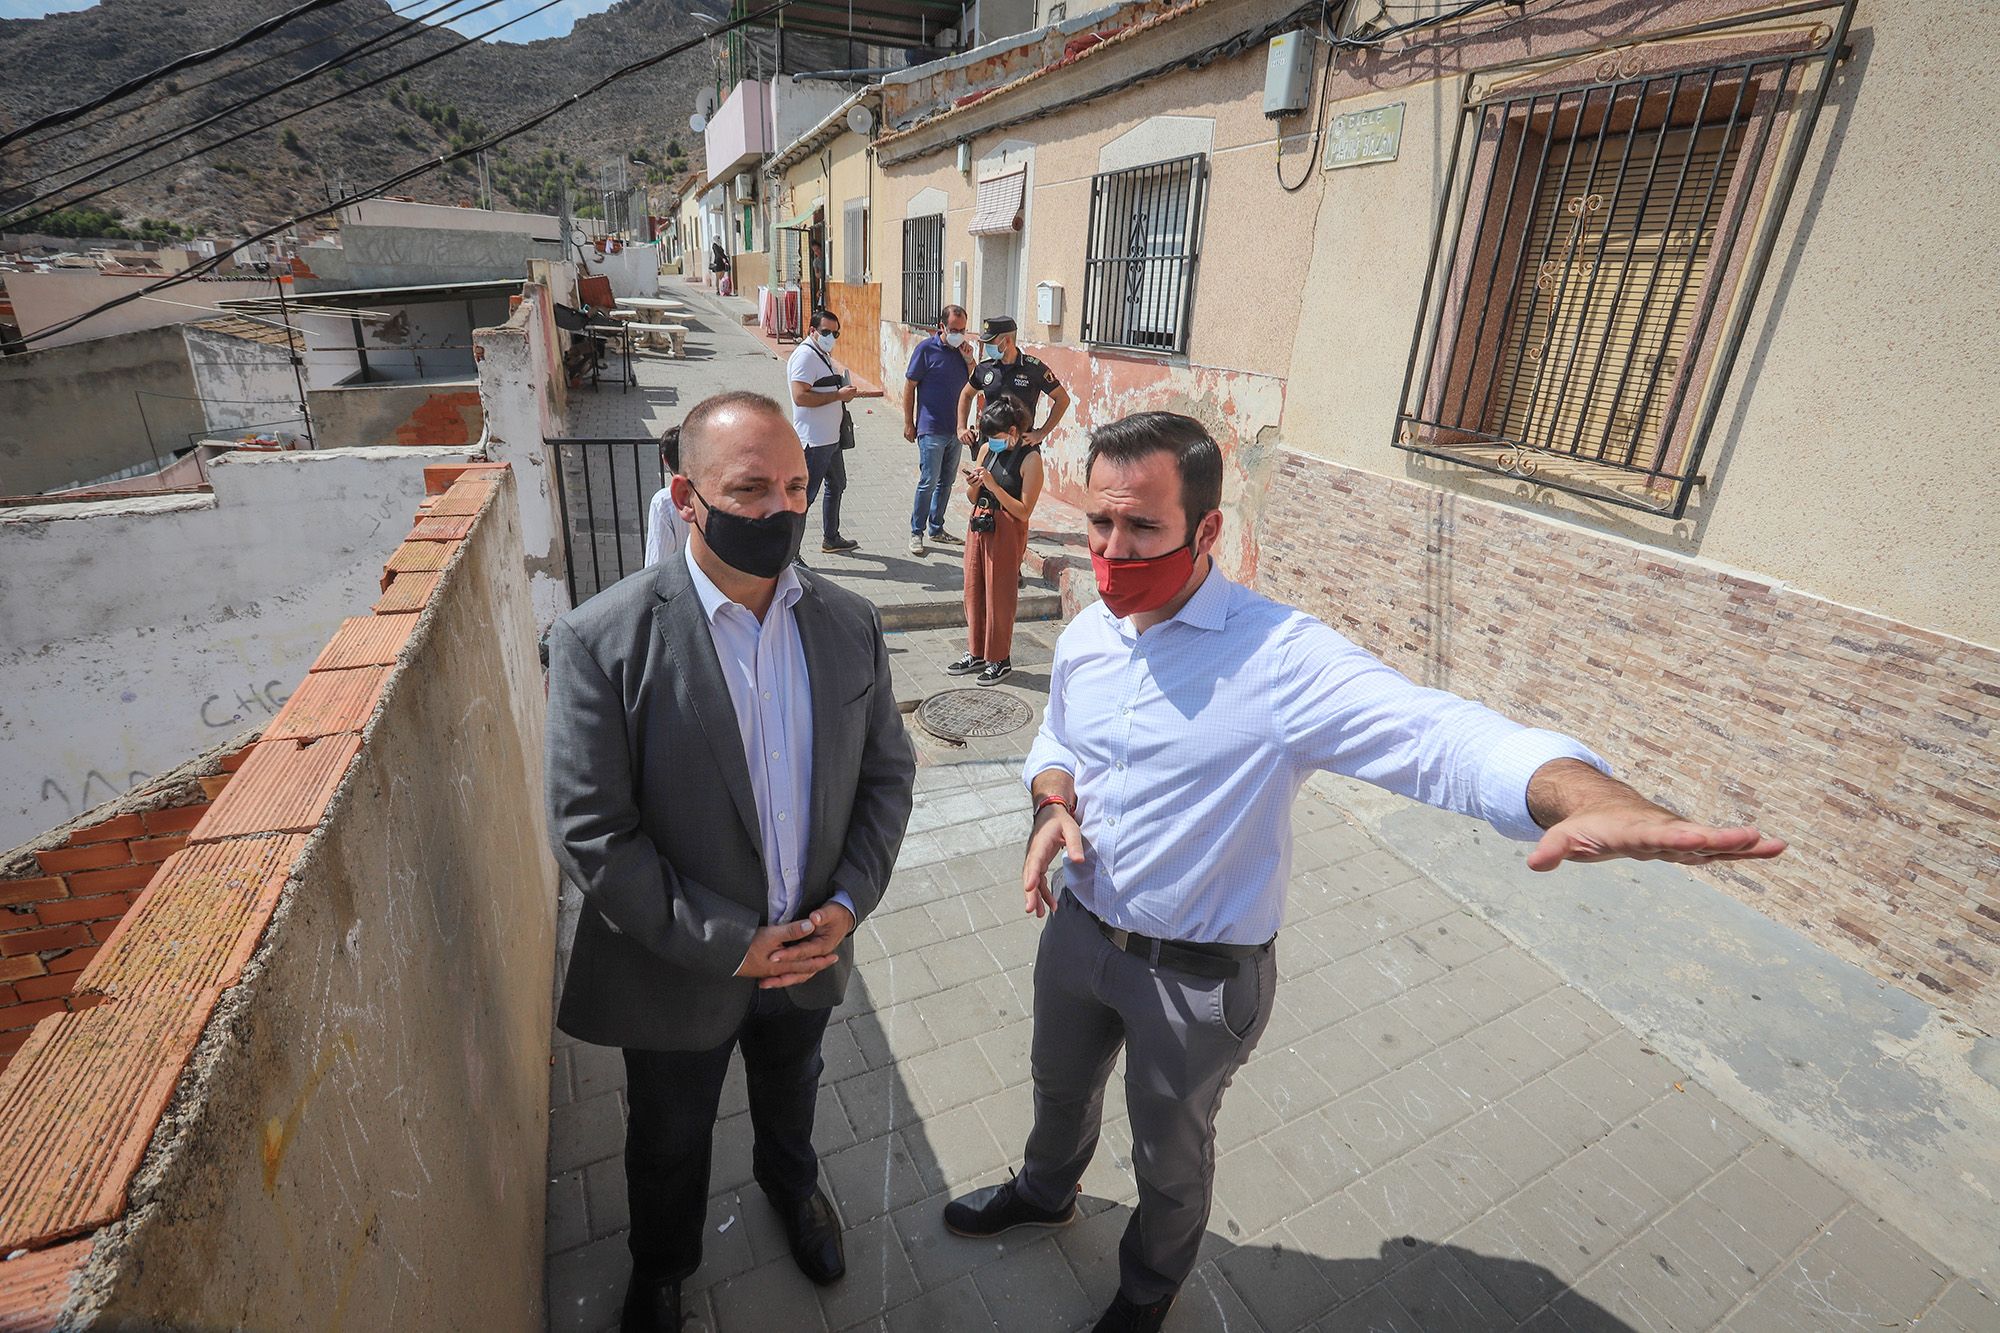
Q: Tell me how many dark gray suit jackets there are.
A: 1